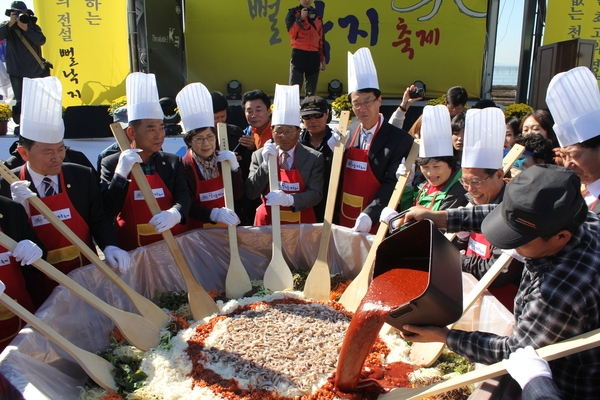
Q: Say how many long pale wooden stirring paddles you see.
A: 11